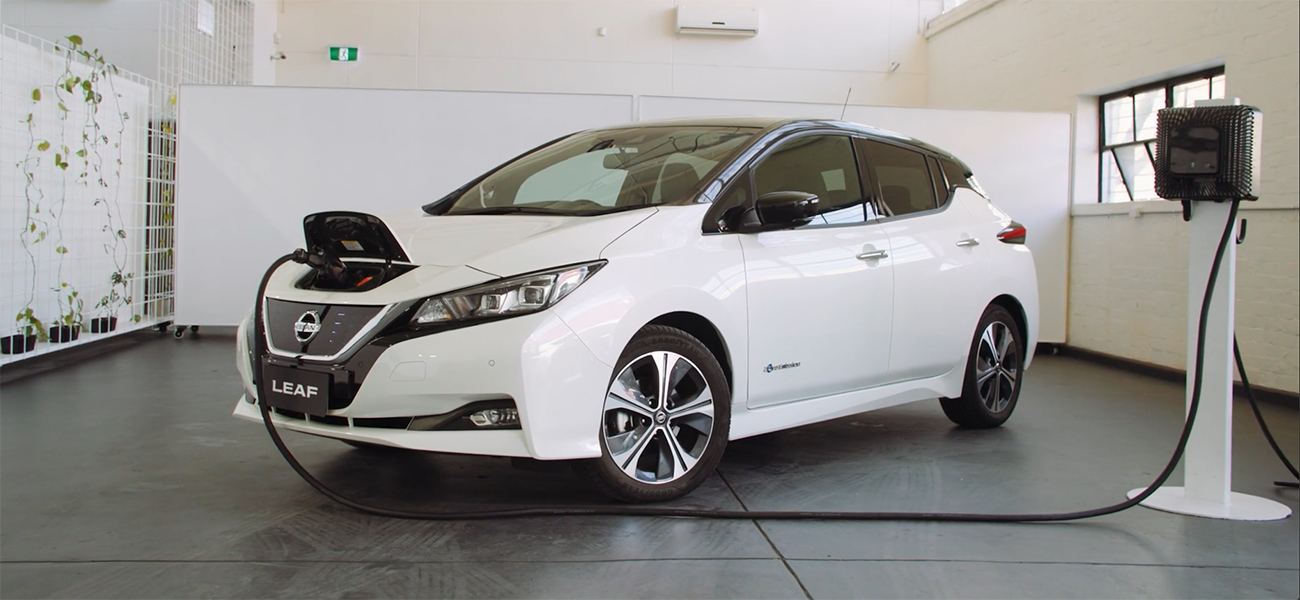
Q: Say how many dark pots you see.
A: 3